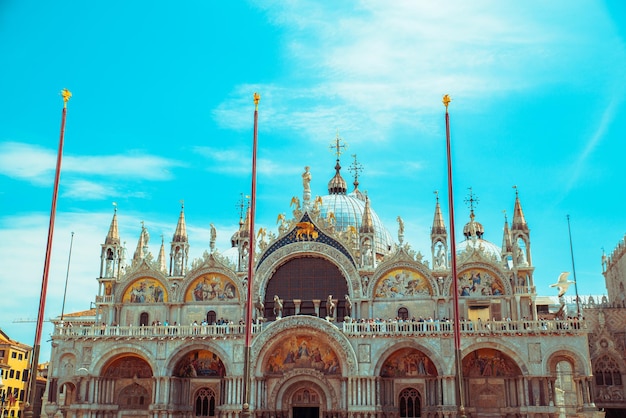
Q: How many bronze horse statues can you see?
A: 4